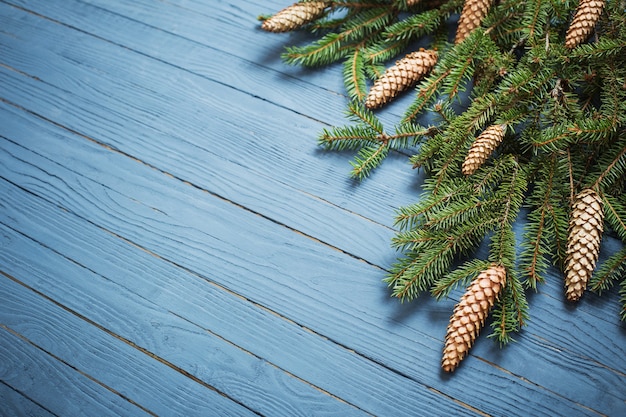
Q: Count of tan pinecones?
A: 7